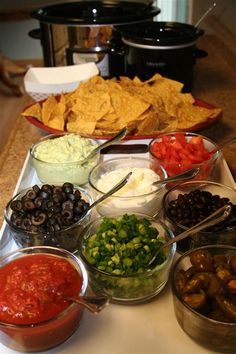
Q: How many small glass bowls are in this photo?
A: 8